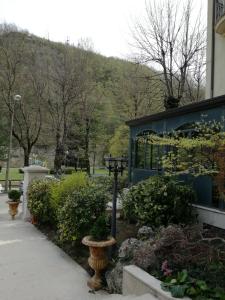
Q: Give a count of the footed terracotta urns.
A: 2